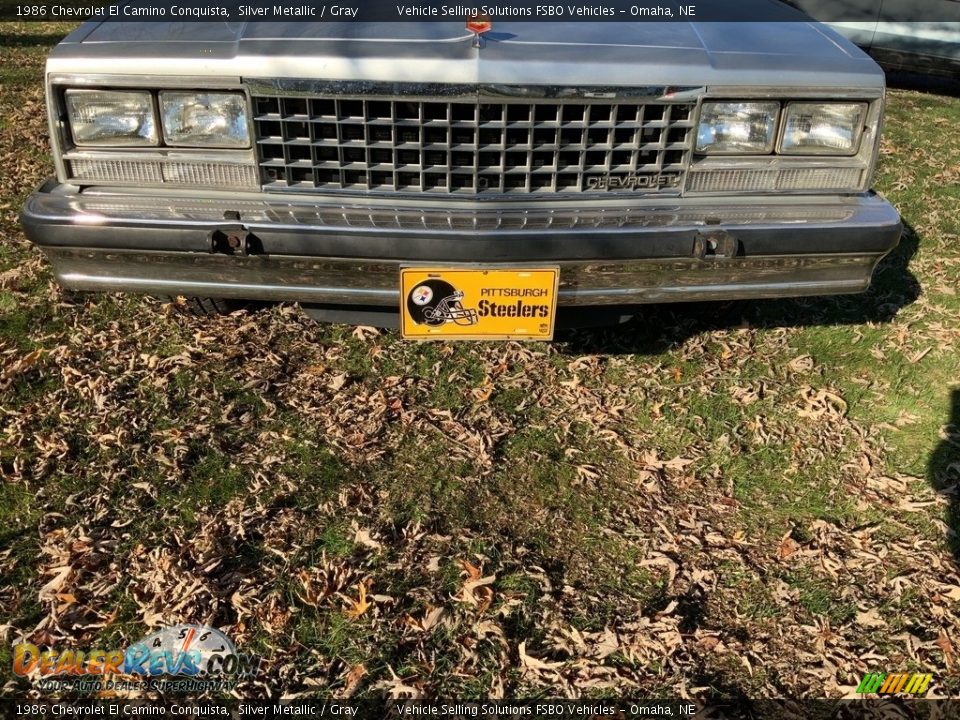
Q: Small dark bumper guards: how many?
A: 2